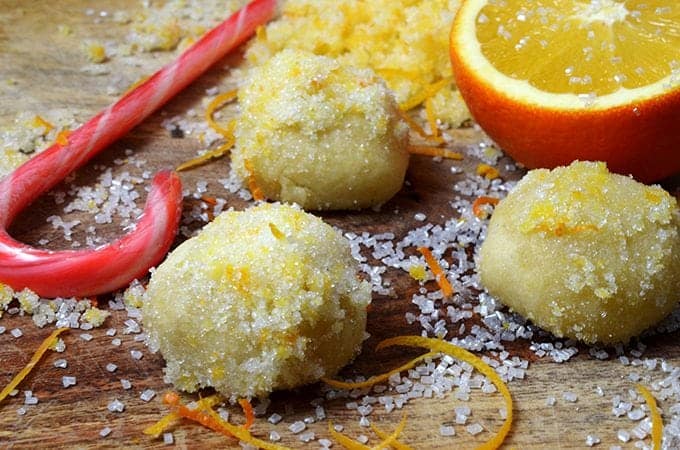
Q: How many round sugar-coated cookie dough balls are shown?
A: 3